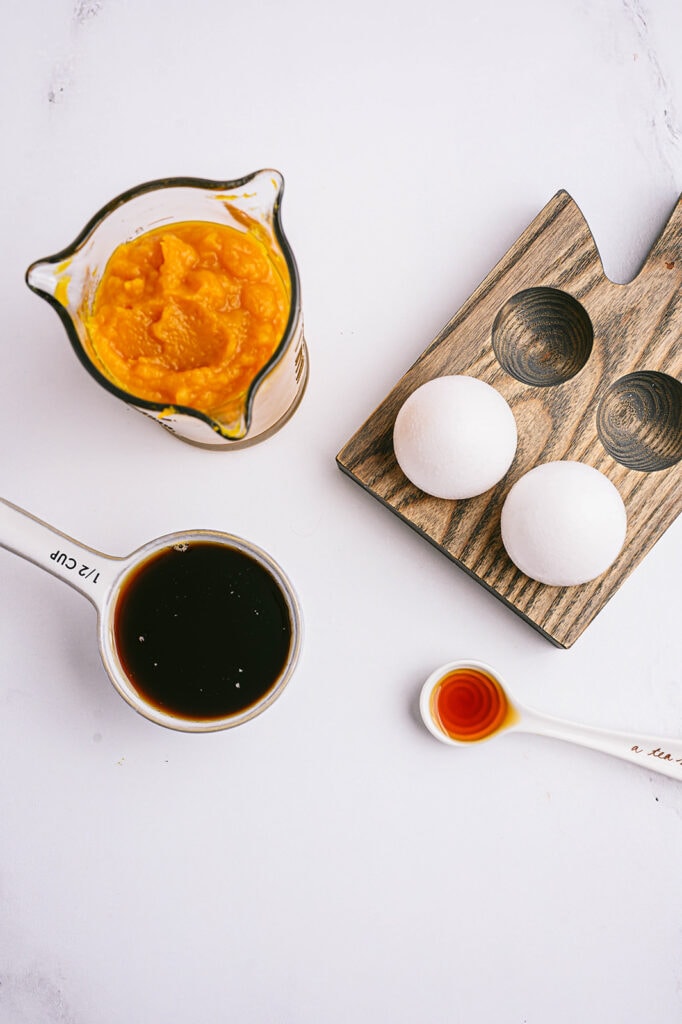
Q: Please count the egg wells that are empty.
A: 2